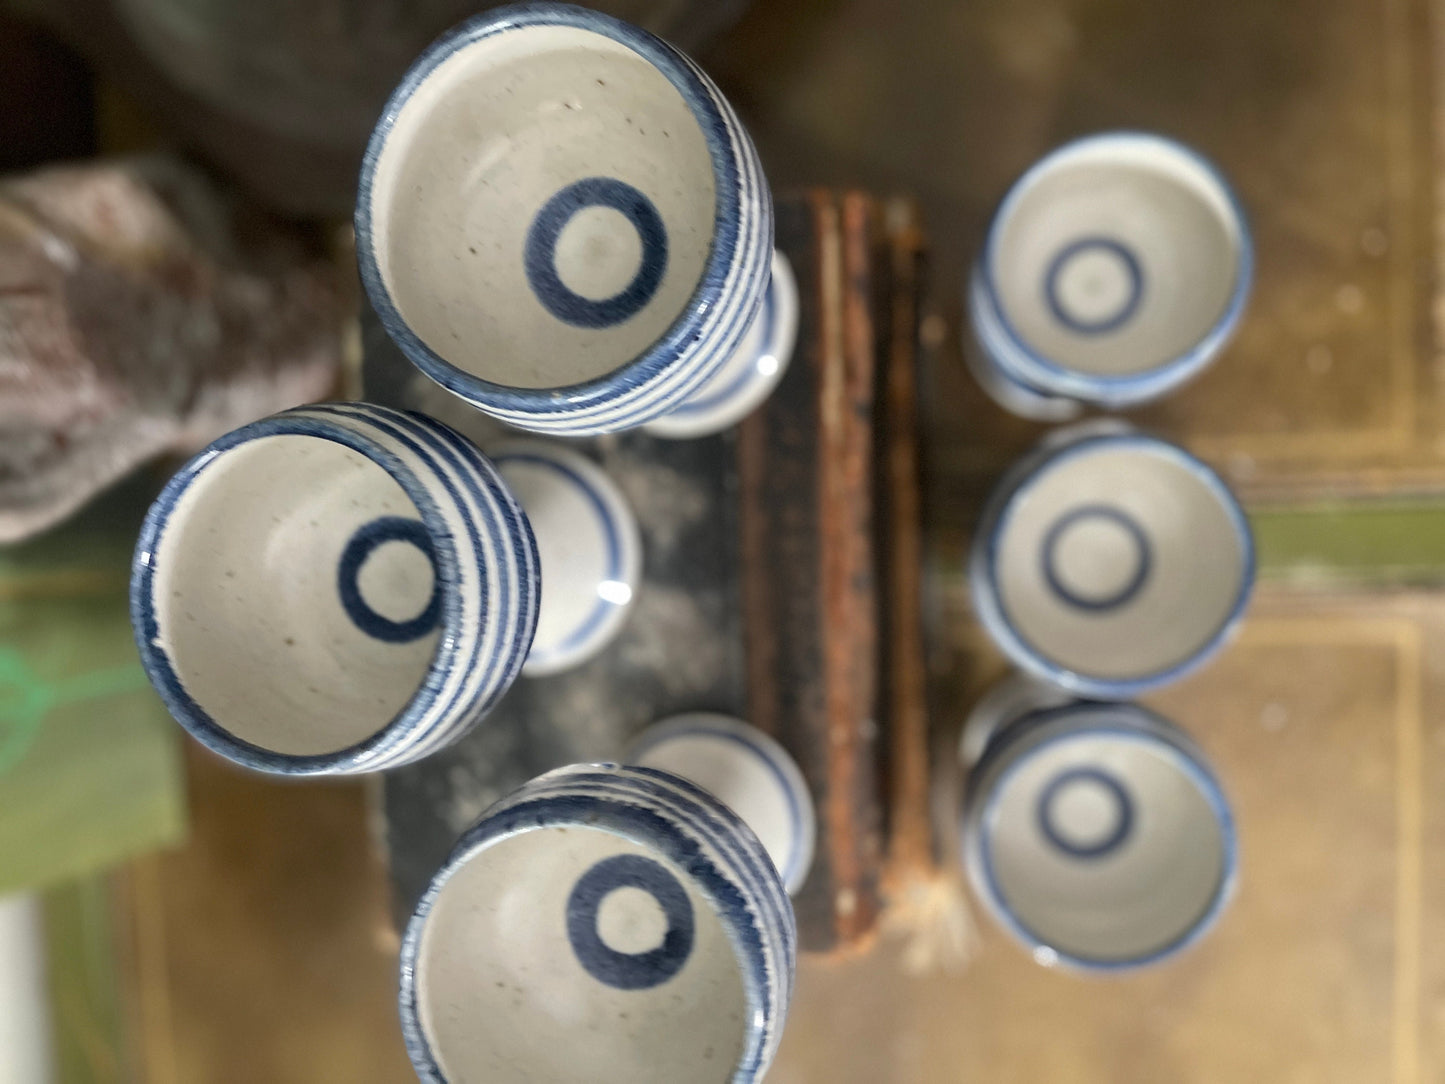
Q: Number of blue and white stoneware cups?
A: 6